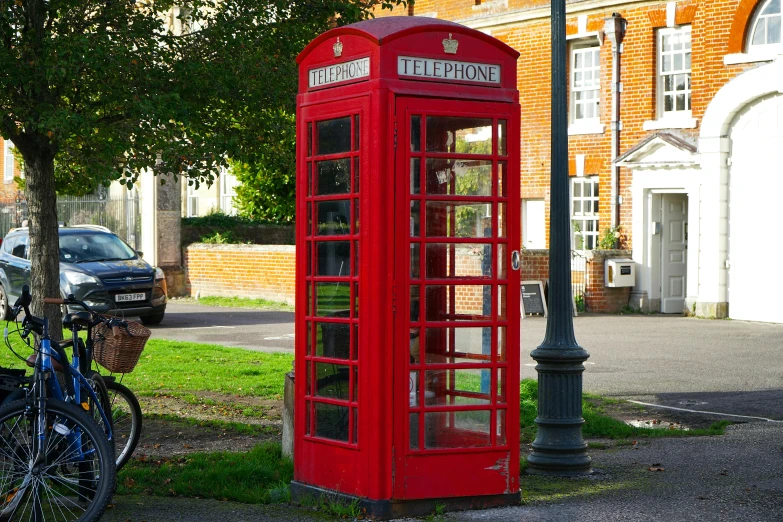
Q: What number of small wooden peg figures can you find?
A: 0